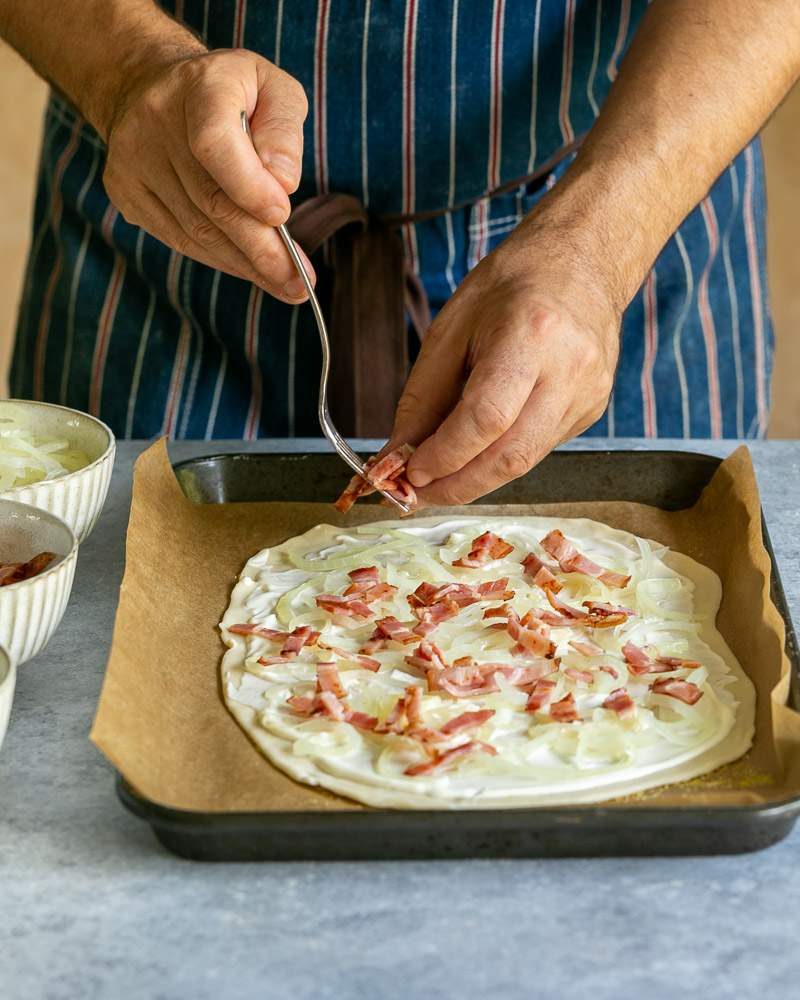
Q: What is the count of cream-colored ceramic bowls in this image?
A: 3